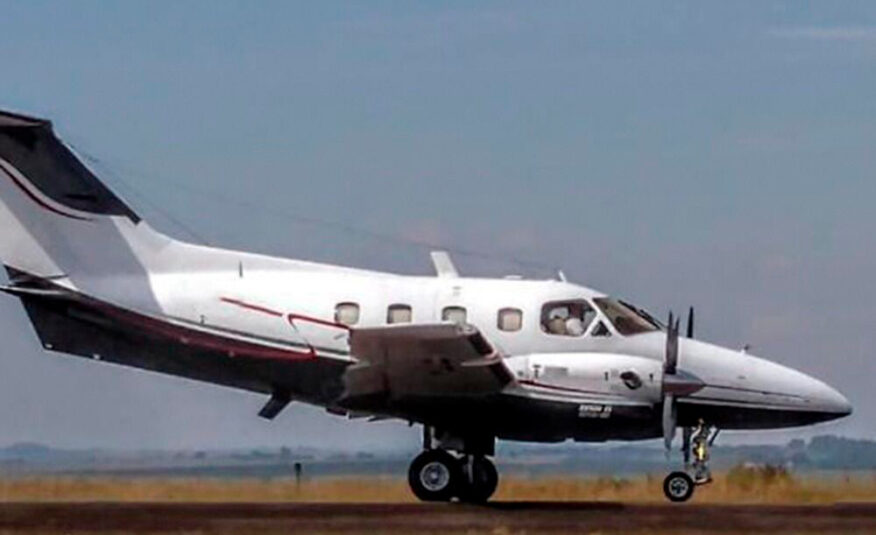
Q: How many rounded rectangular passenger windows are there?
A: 4